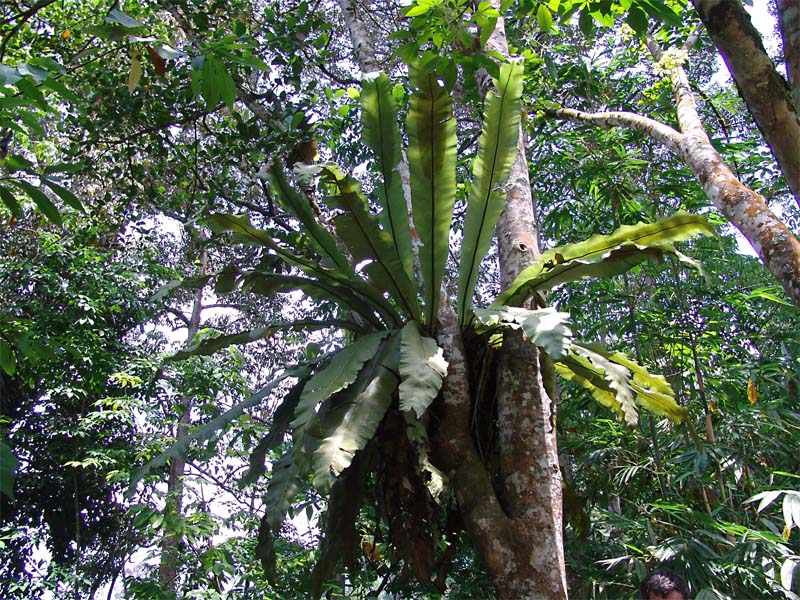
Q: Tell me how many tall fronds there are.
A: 3